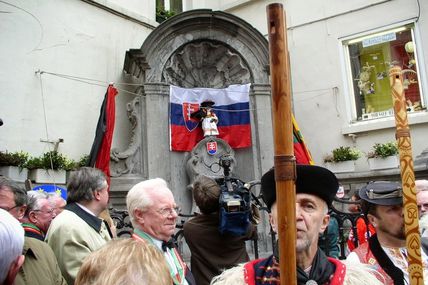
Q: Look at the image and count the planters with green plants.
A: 4